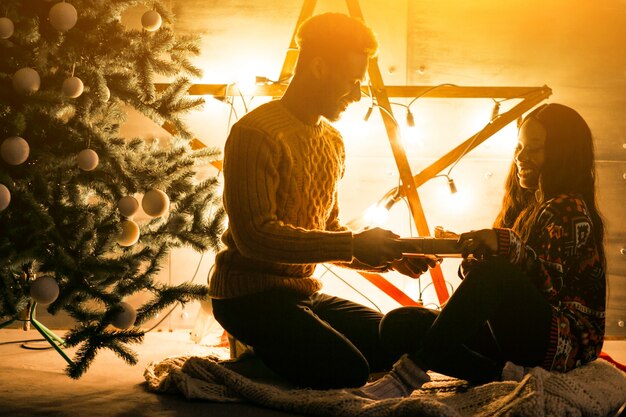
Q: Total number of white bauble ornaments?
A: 14